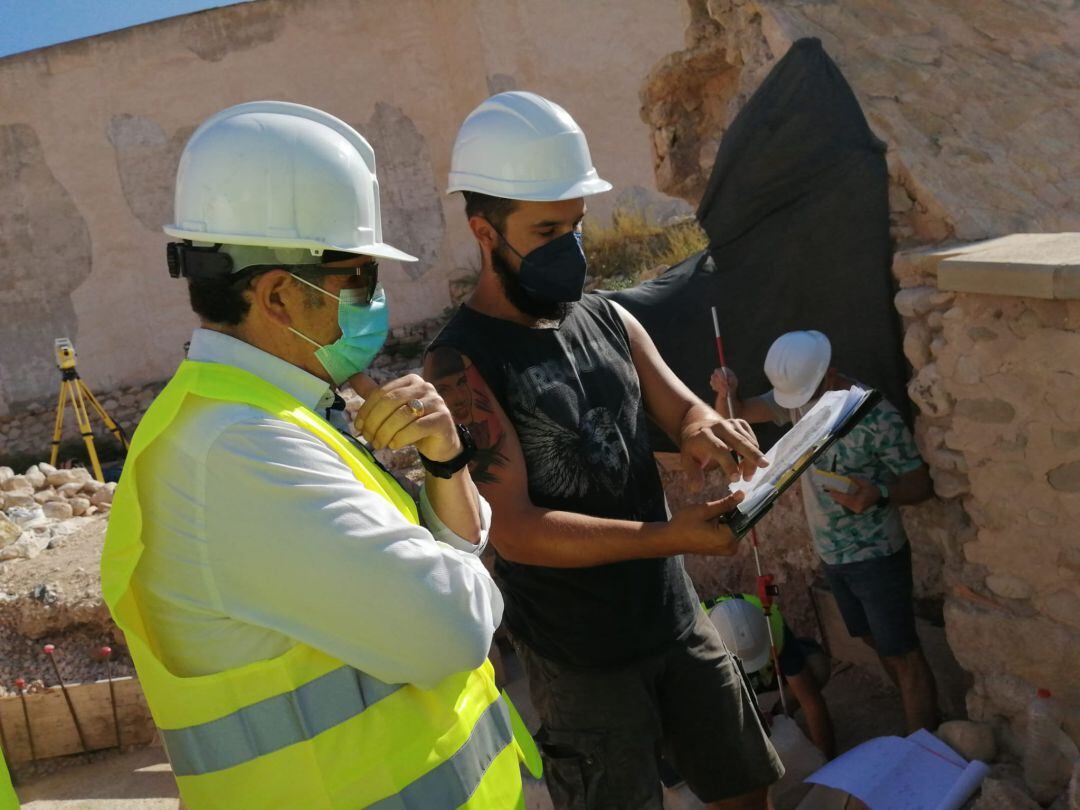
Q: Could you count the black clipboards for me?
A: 1